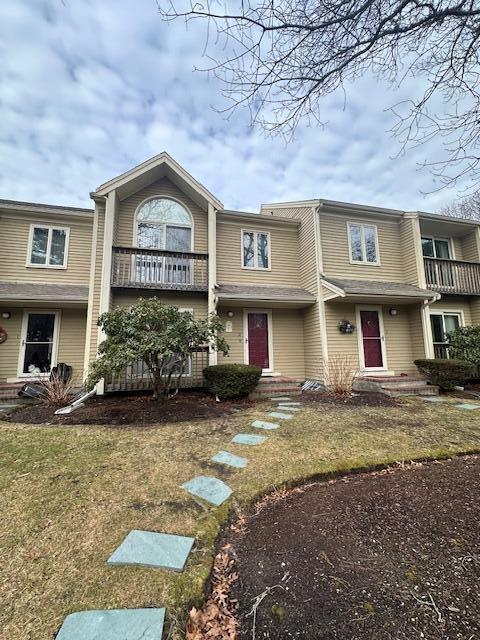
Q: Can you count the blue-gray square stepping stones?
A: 12